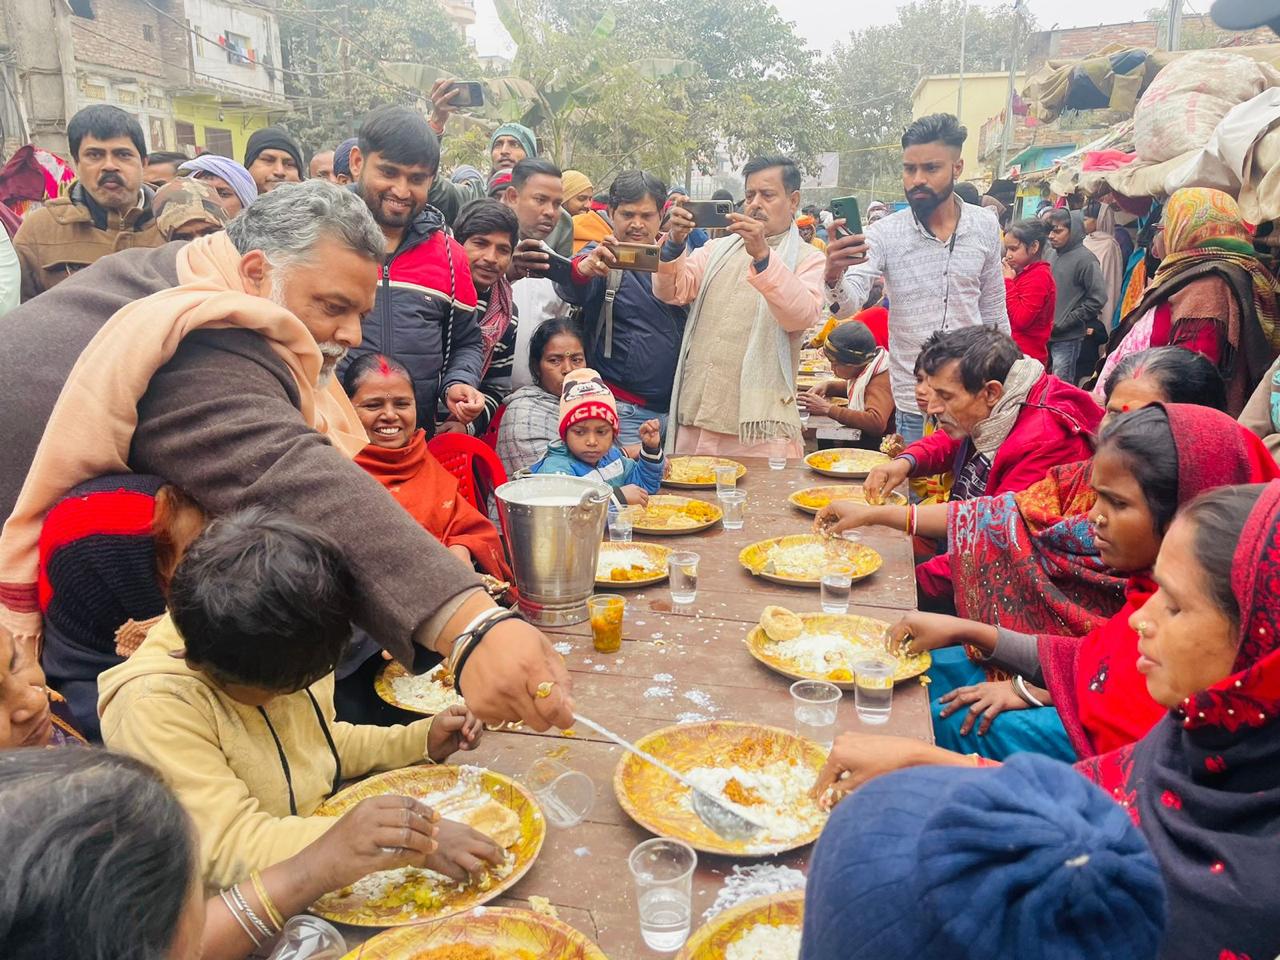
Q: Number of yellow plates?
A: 12